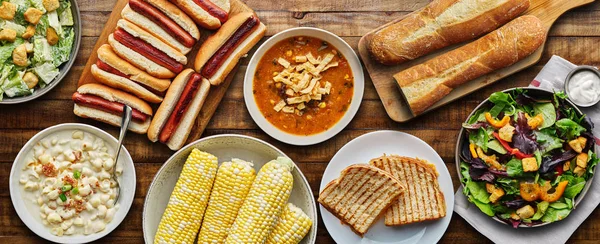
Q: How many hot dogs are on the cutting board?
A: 7